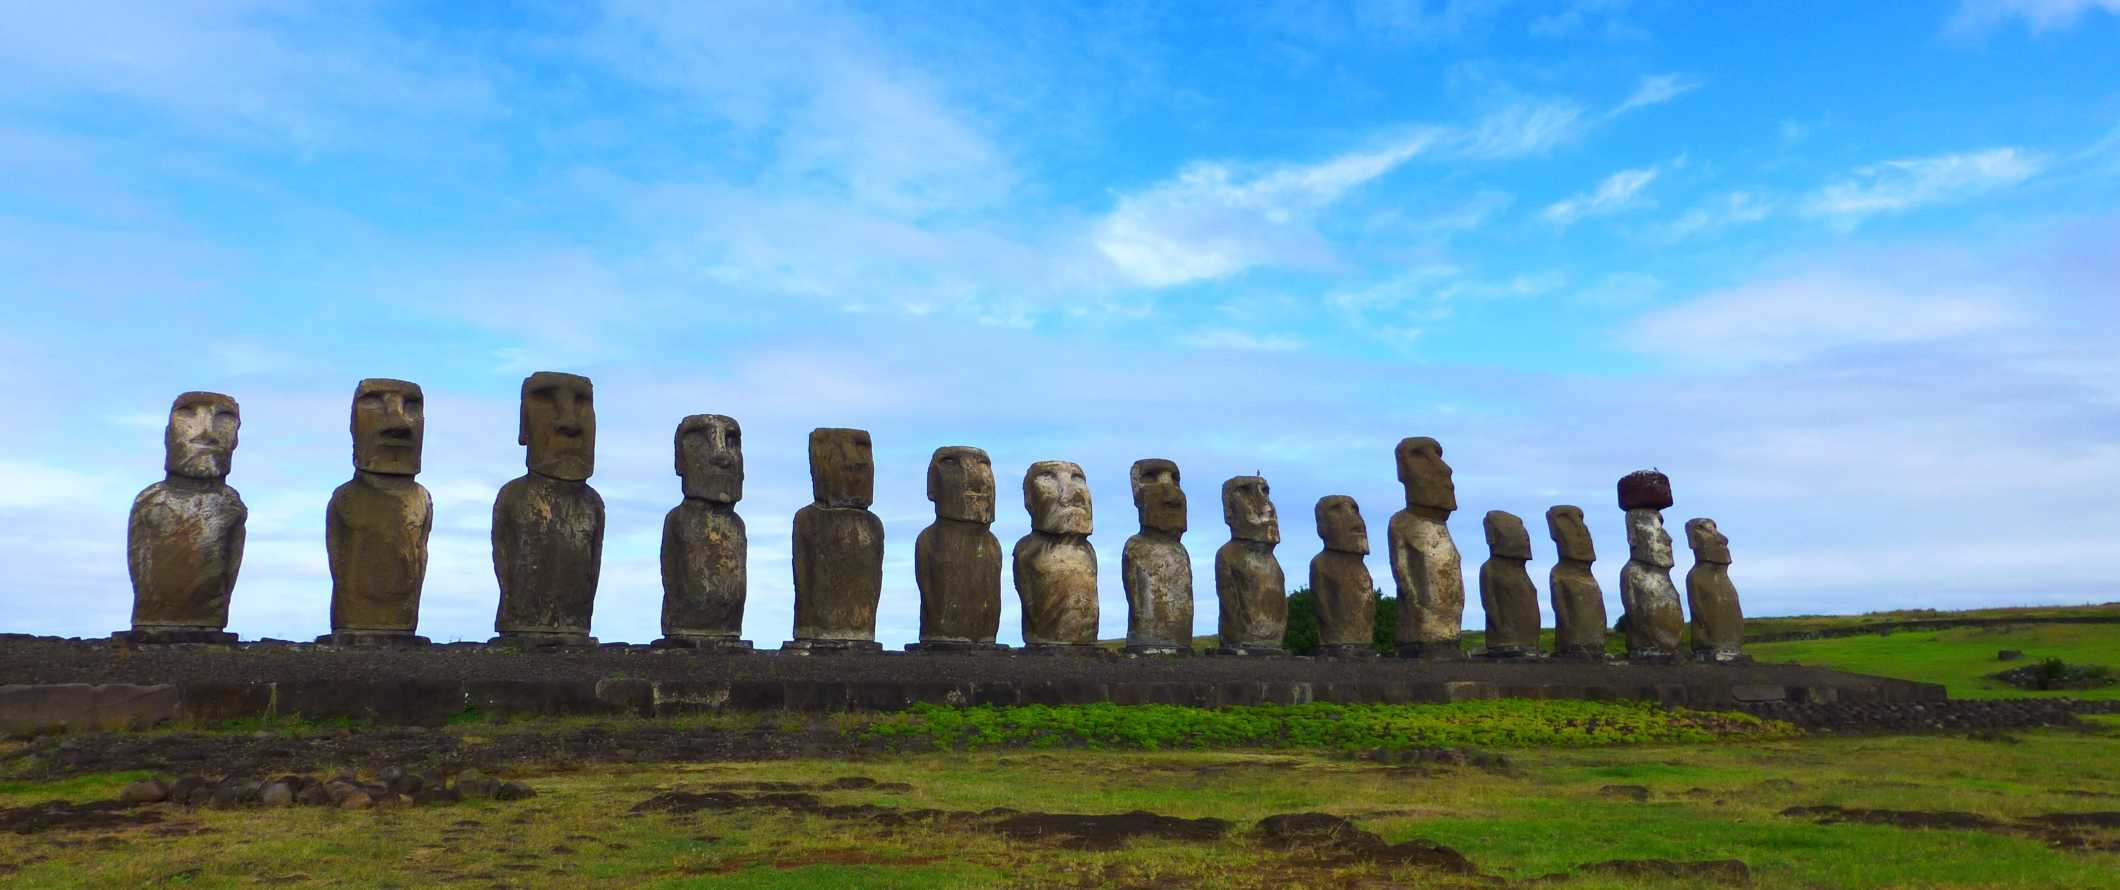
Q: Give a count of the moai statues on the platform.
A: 15